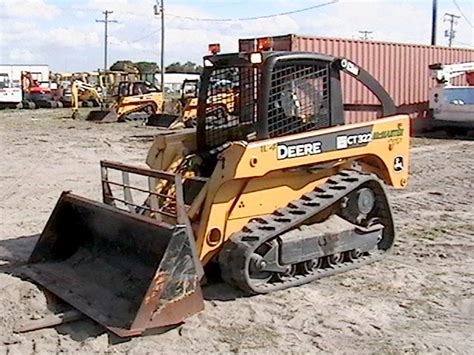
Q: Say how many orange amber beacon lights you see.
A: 2